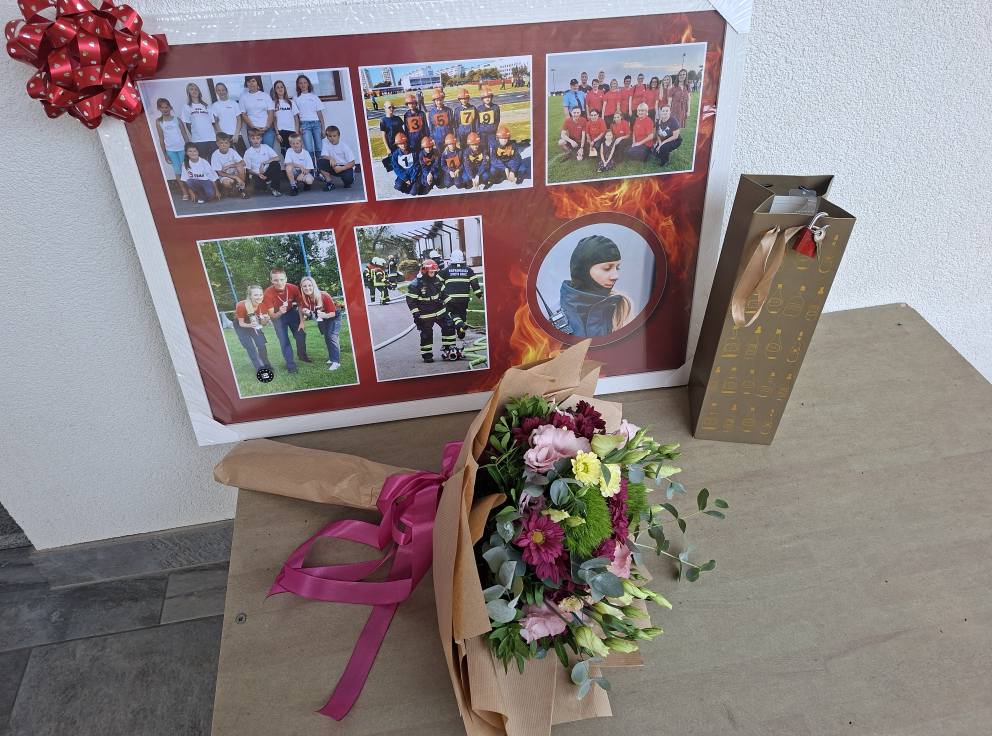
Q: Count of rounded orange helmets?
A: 9